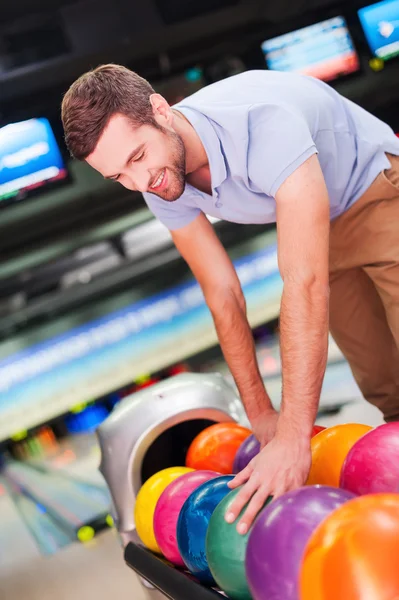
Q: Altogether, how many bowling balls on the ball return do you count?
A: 11